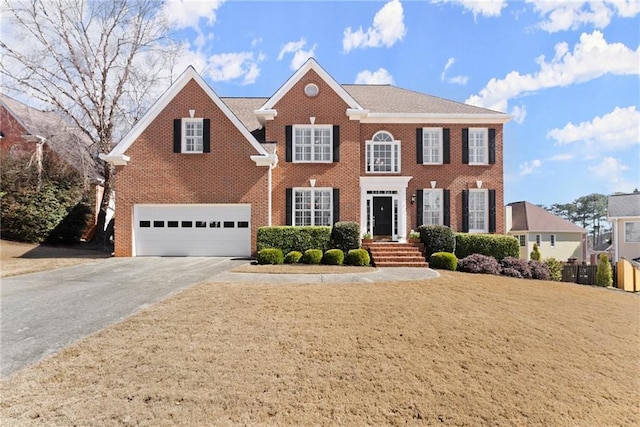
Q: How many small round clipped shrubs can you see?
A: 6